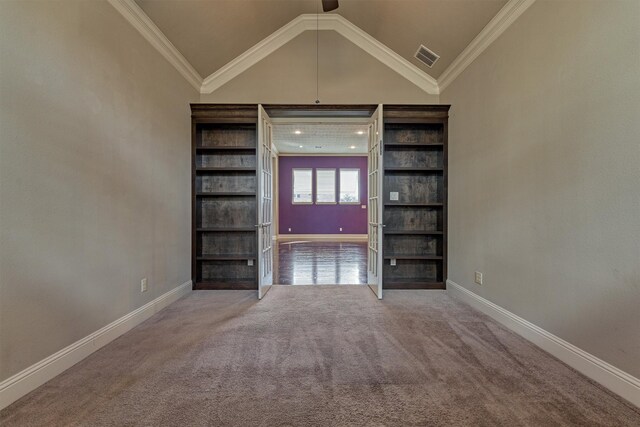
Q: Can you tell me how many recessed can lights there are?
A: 4